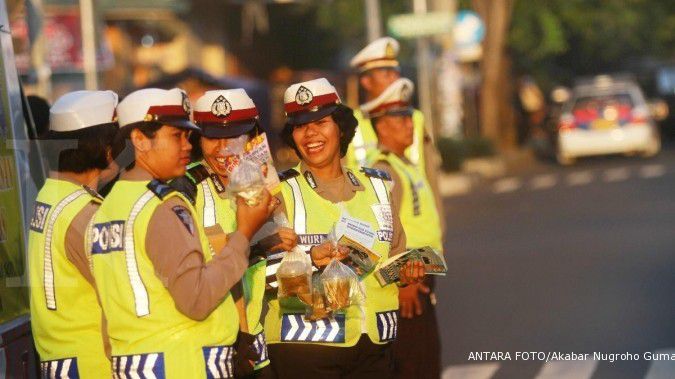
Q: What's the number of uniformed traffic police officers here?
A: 6